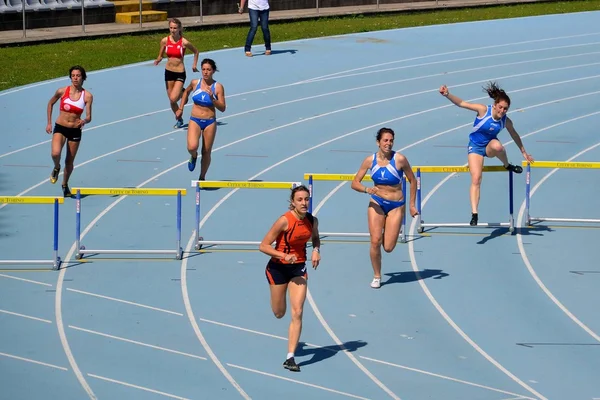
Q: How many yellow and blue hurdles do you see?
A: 6